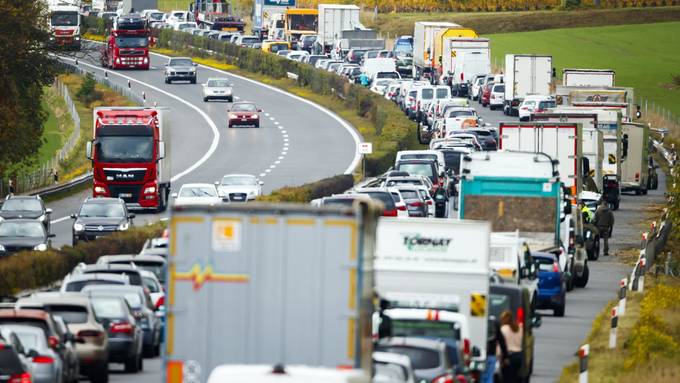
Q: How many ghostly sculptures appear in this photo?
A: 0